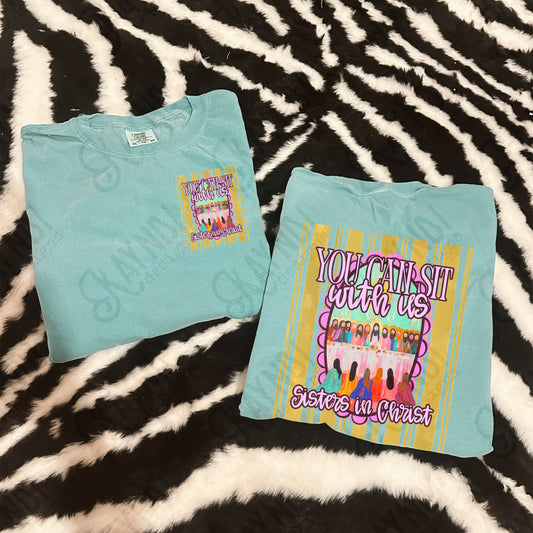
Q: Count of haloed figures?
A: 13